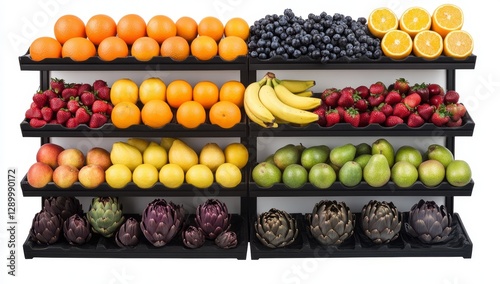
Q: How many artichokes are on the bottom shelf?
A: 13